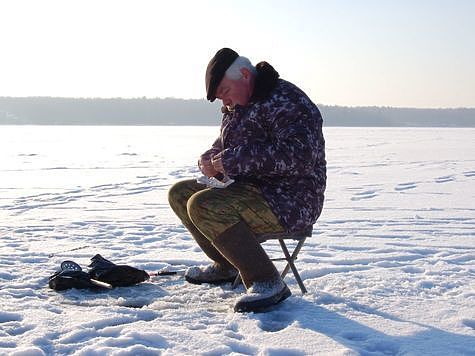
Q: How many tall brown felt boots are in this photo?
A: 2